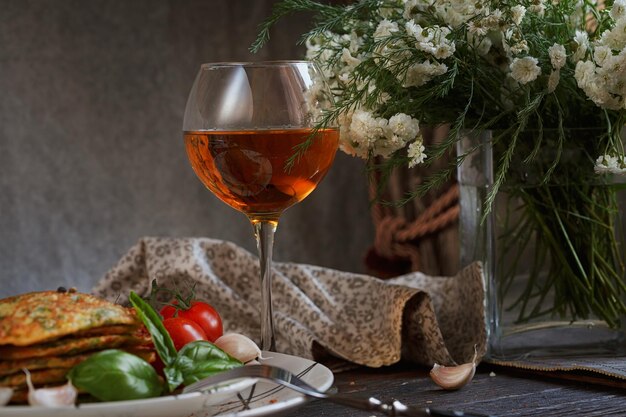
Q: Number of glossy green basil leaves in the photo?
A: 3